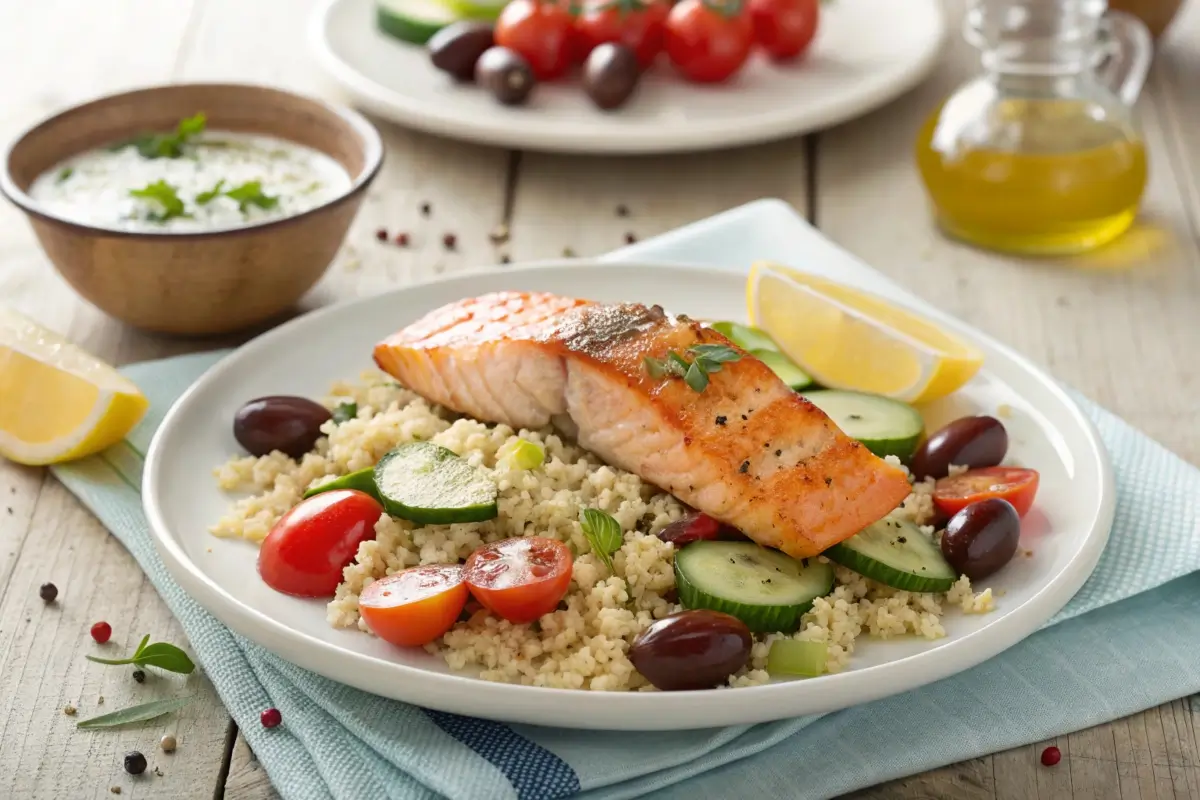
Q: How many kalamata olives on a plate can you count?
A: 7